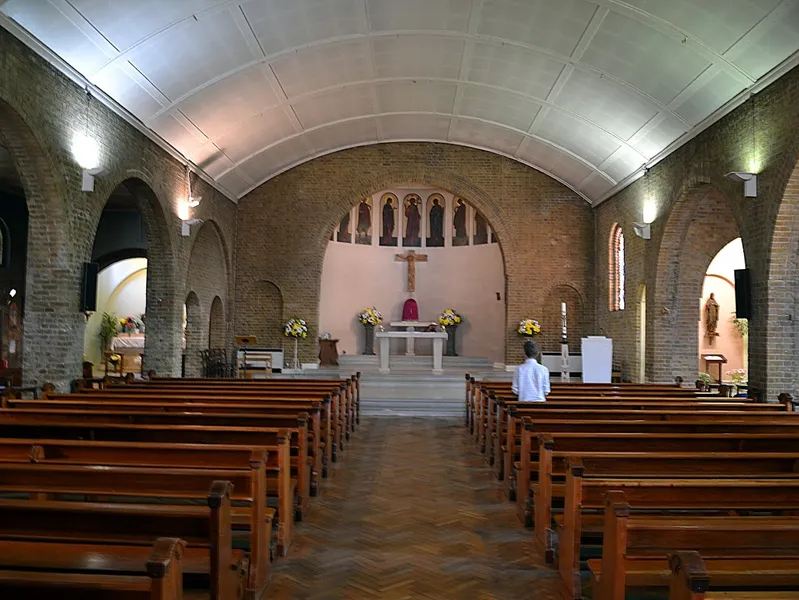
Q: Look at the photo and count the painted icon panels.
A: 7